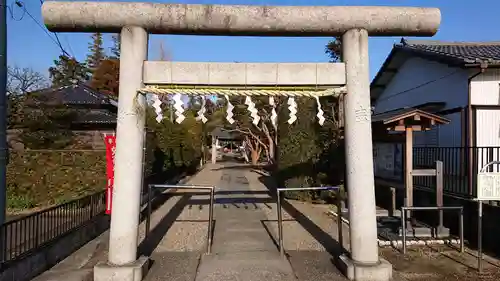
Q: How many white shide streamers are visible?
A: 8